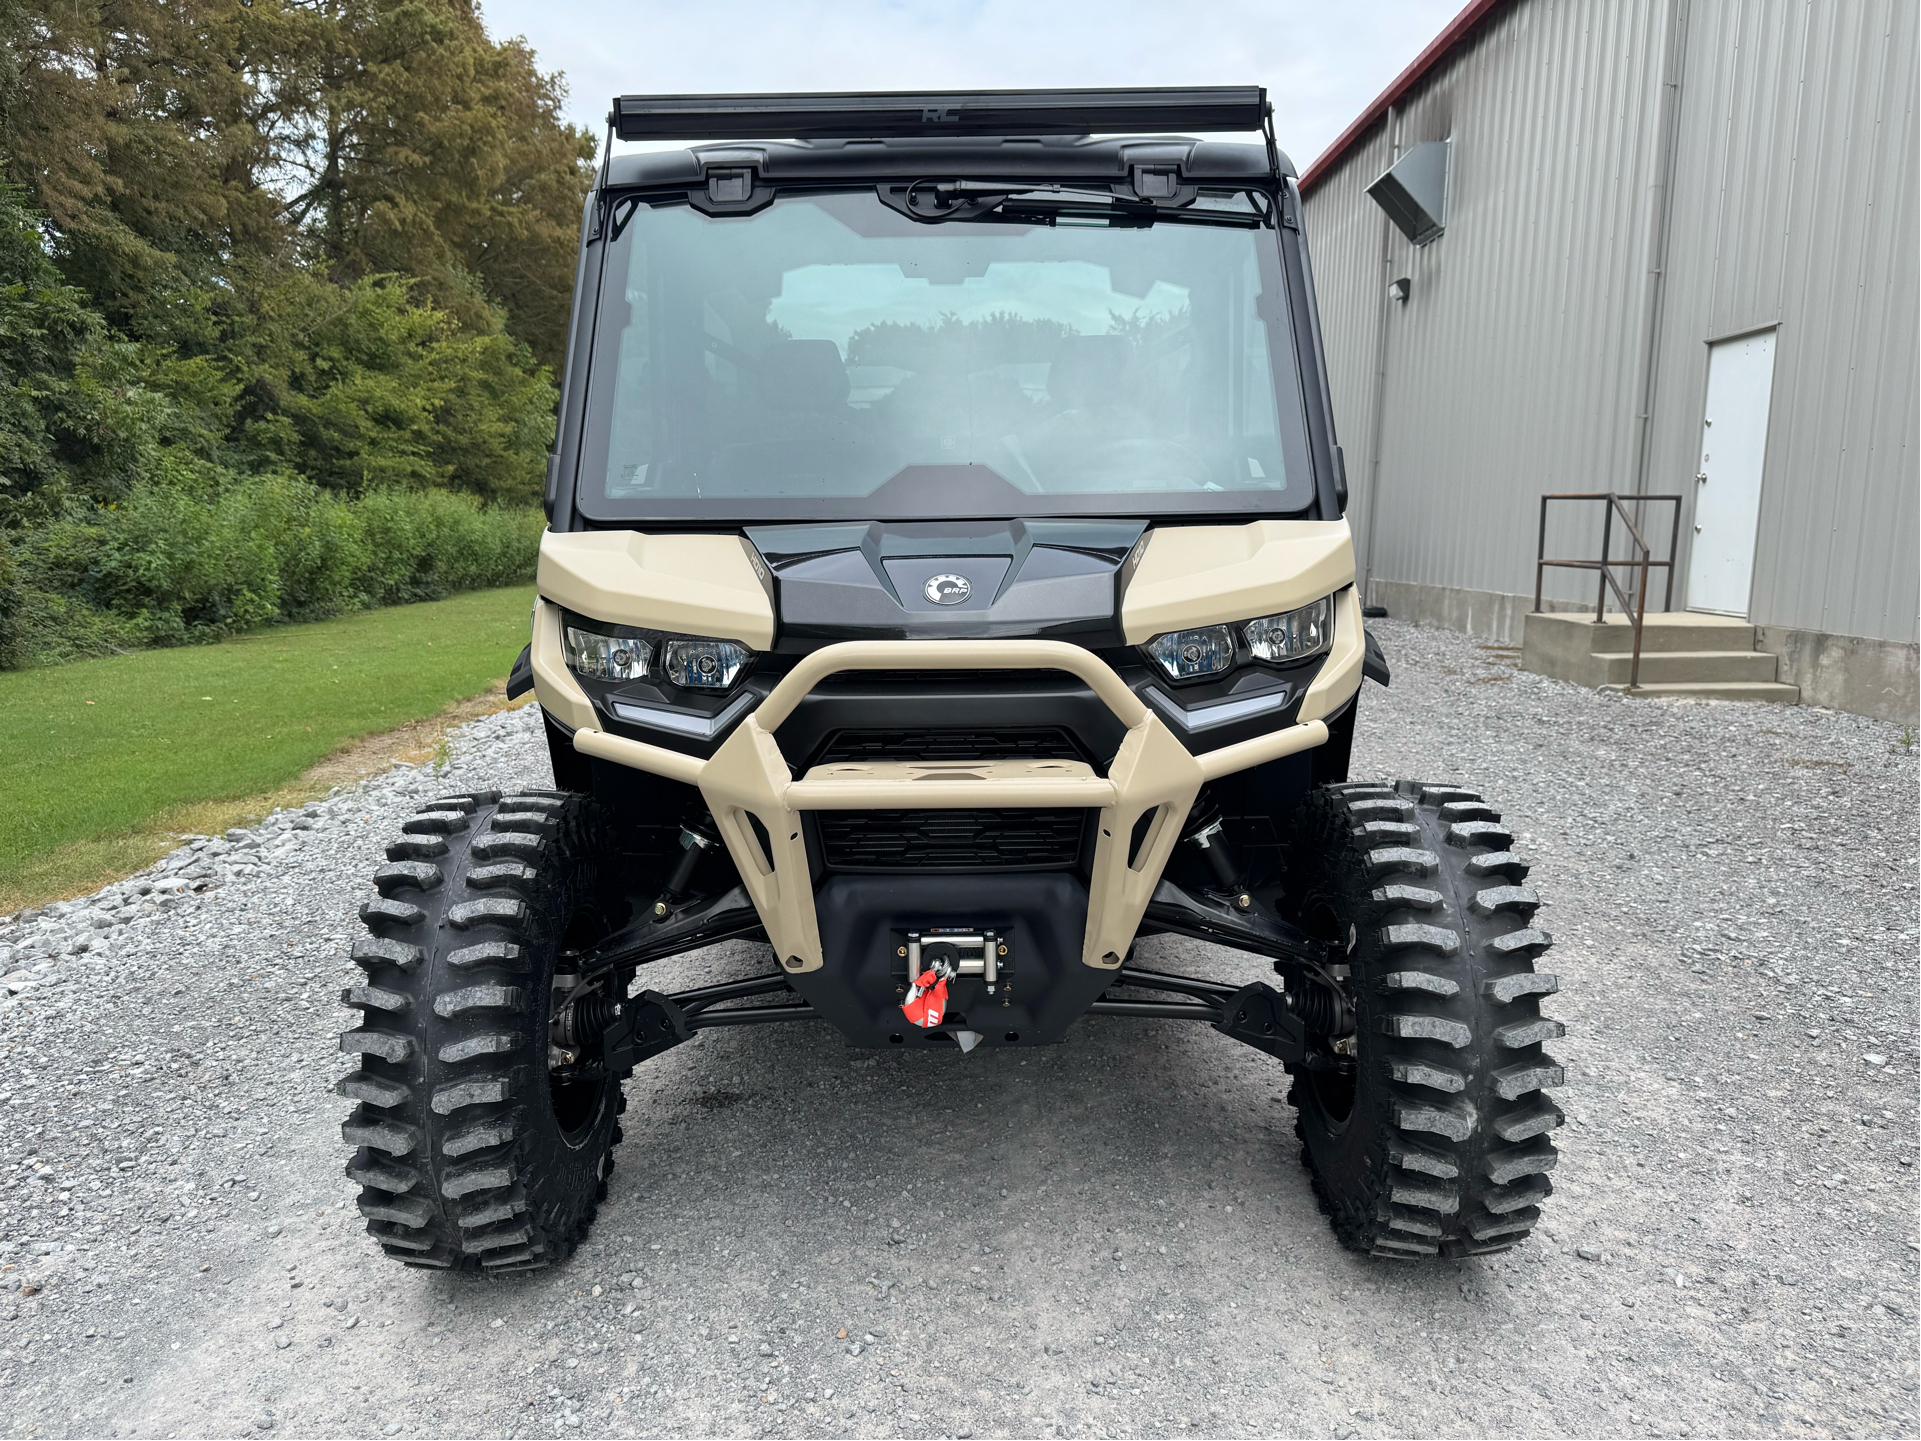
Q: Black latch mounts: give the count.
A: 2